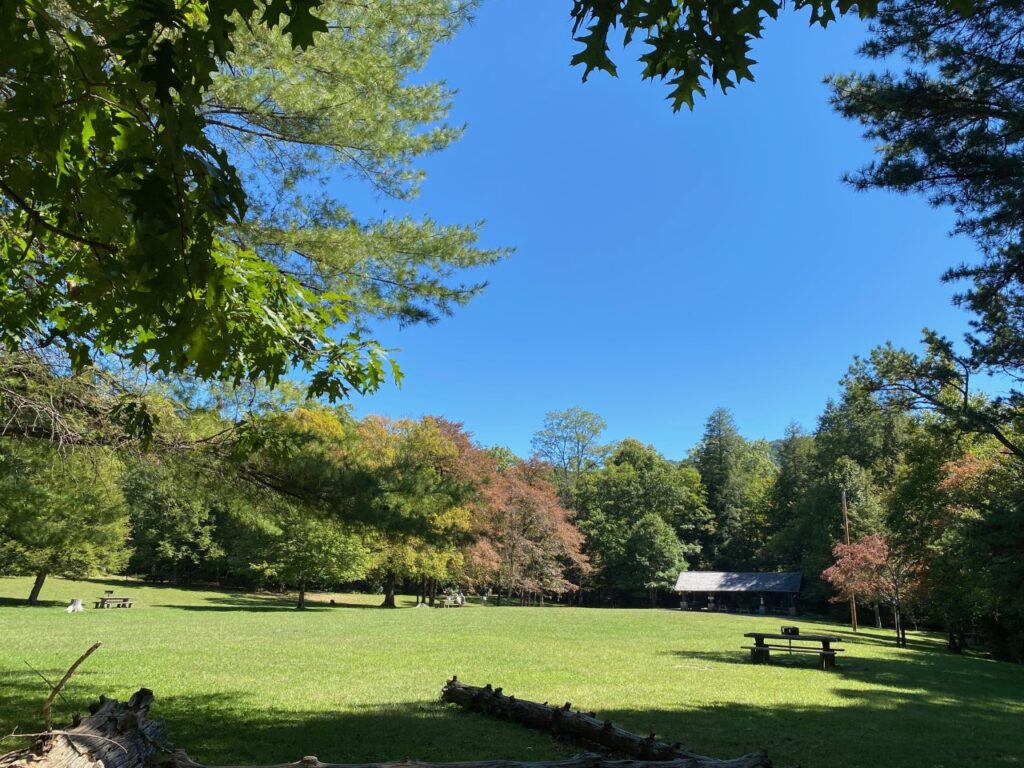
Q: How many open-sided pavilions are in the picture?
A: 1